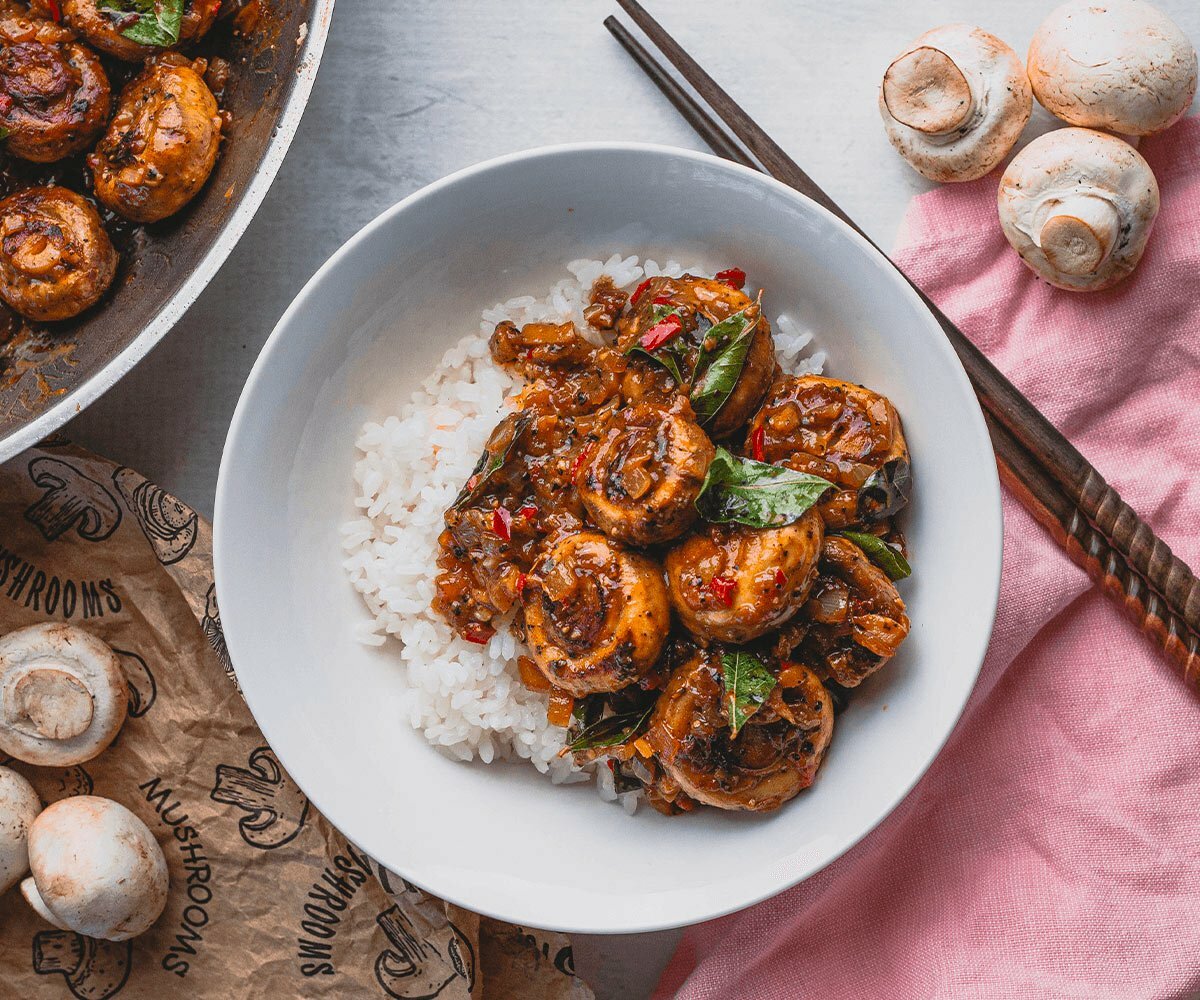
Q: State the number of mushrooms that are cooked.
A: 11